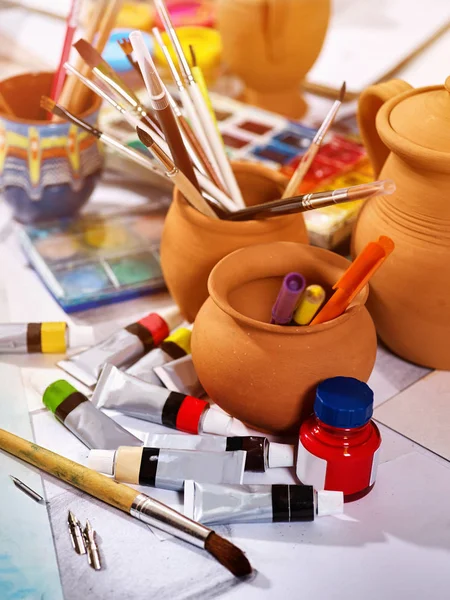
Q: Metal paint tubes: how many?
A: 9